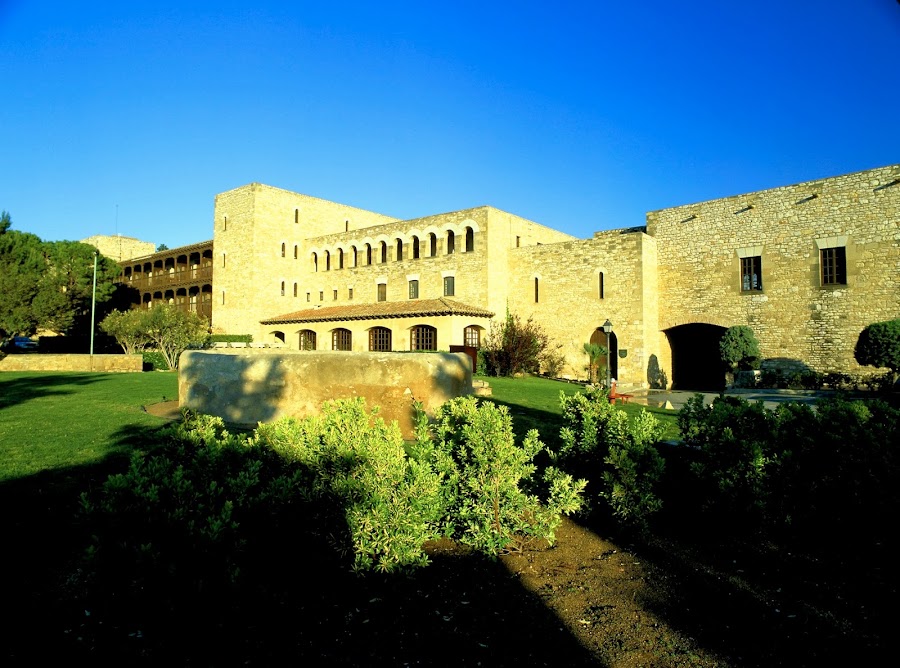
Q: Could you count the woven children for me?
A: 0